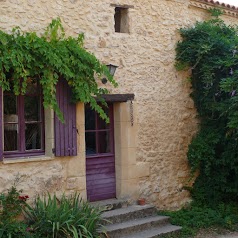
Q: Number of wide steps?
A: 3